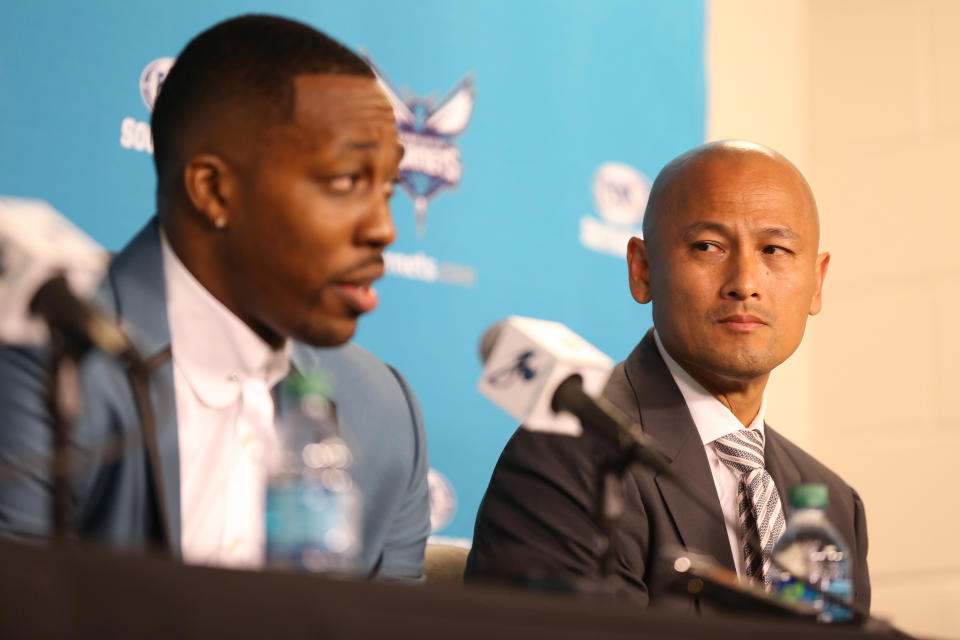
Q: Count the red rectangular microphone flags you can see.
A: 0